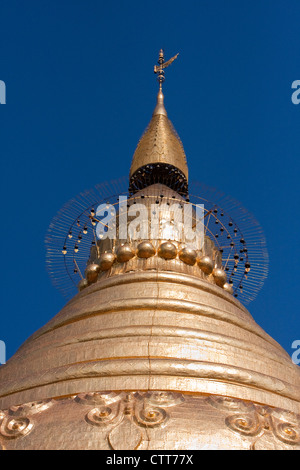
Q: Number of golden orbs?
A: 10